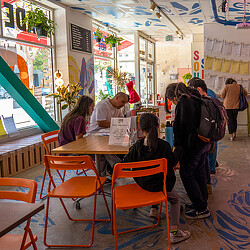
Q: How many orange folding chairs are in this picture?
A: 4